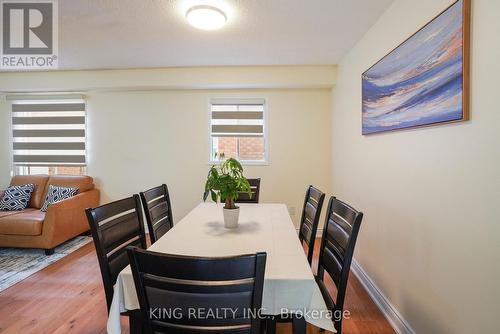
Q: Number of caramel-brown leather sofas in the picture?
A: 1